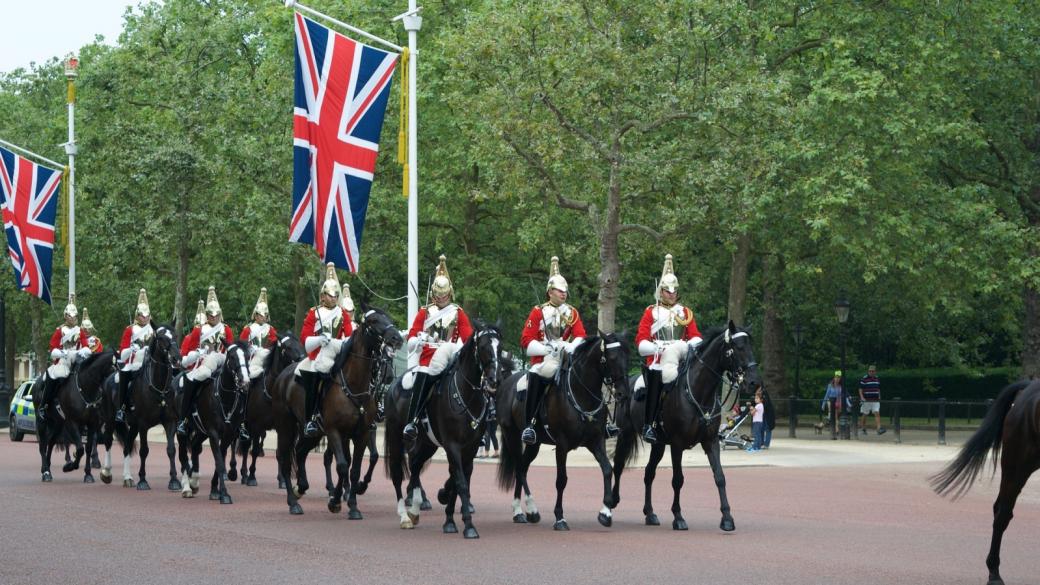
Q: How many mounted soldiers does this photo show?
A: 11